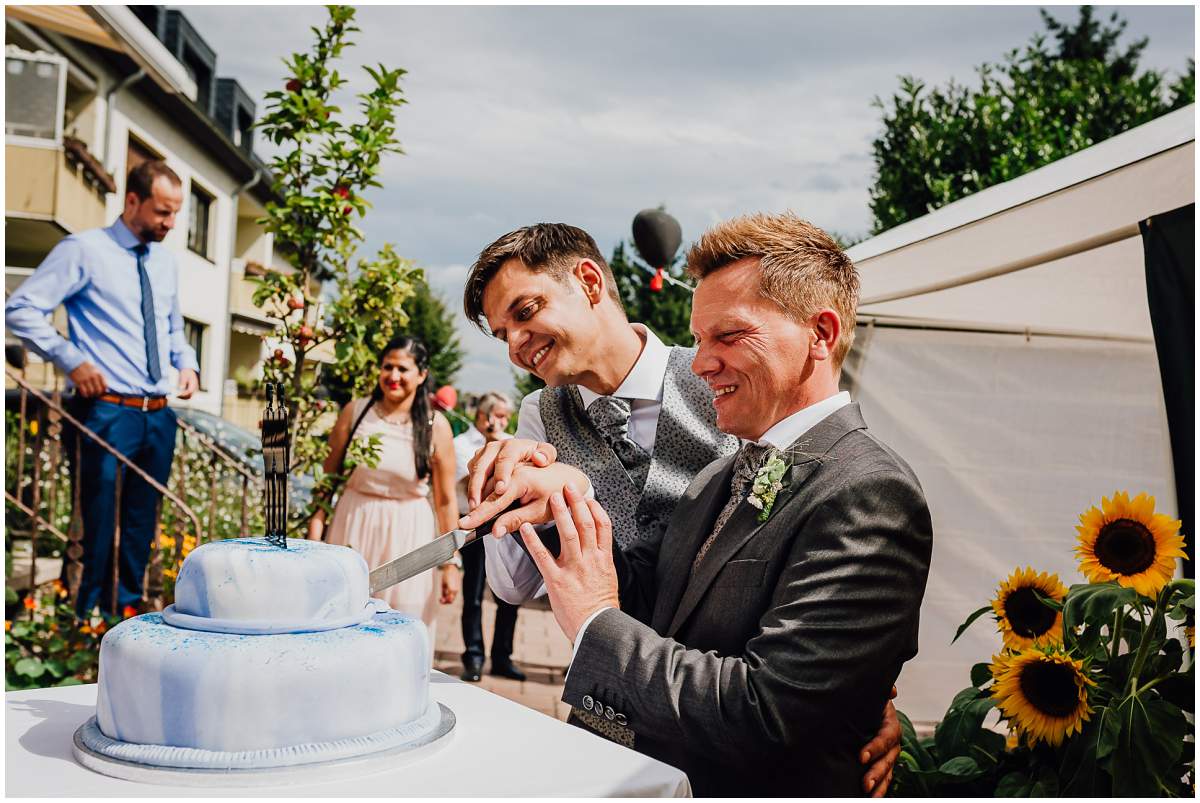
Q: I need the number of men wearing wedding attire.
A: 2